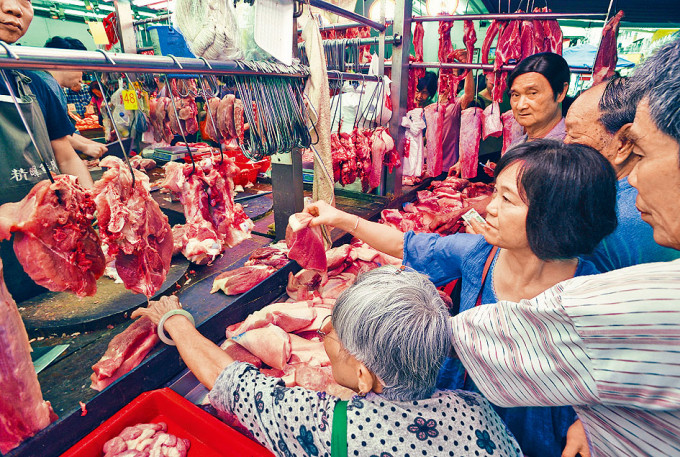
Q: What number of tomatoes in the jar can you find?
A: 0